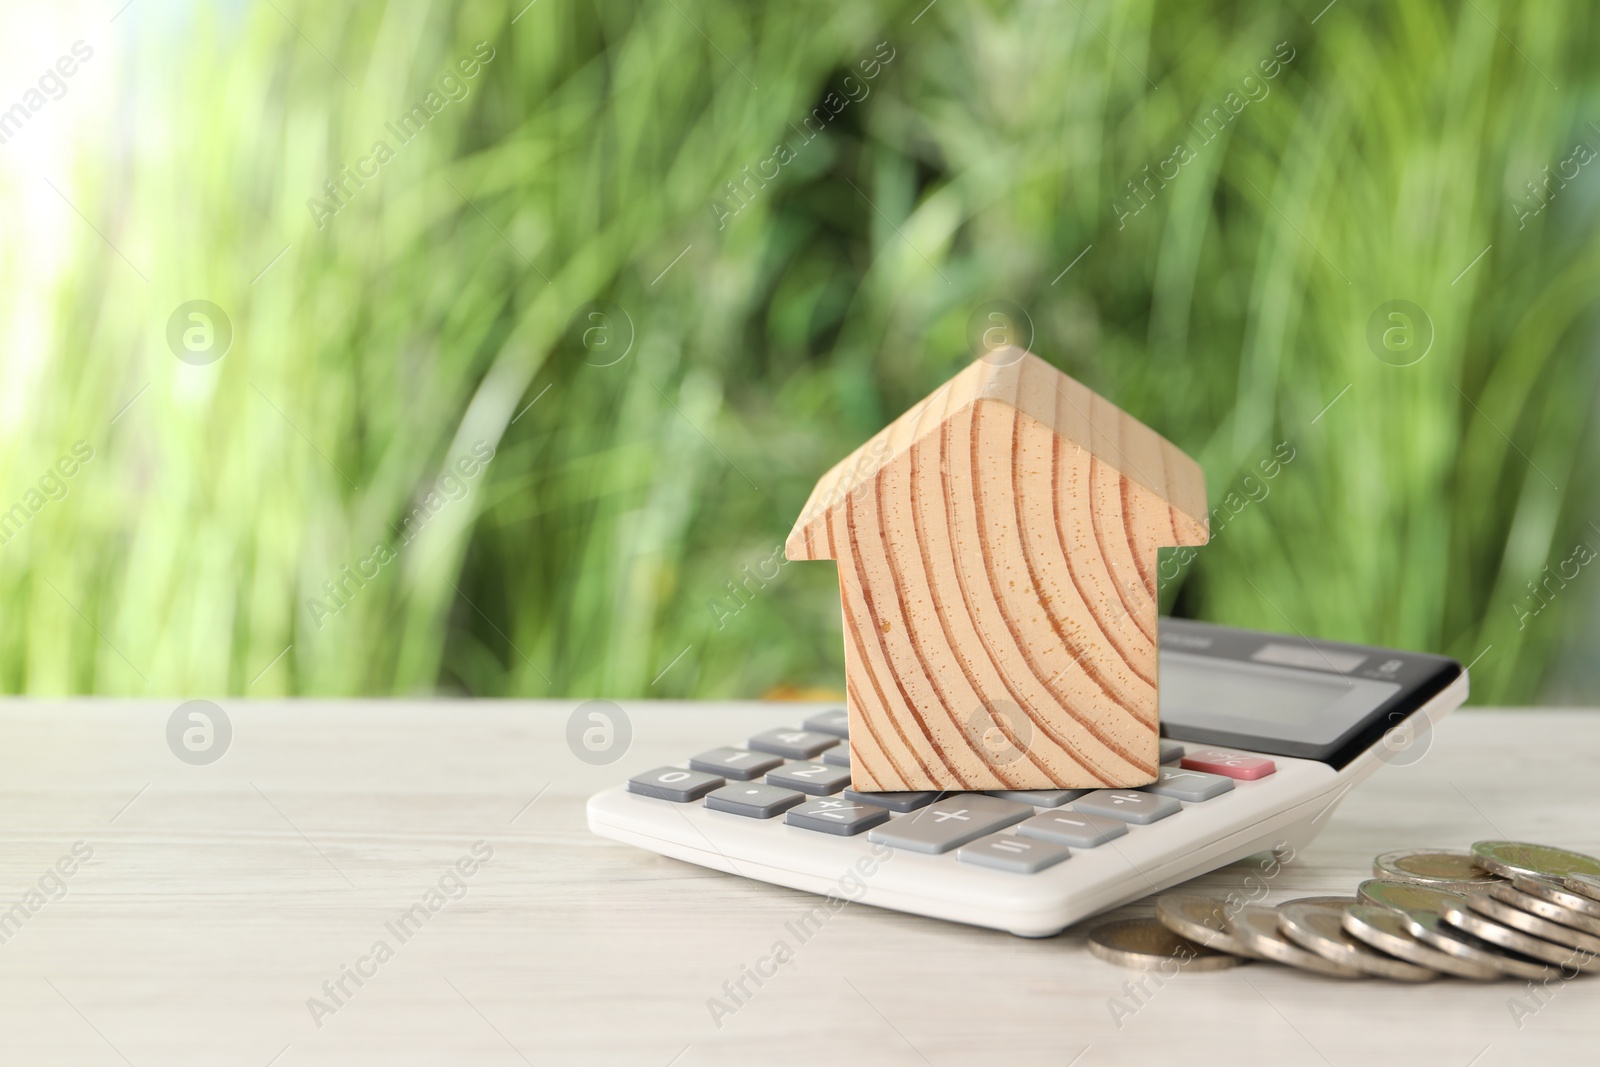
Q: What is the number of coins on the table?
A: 15